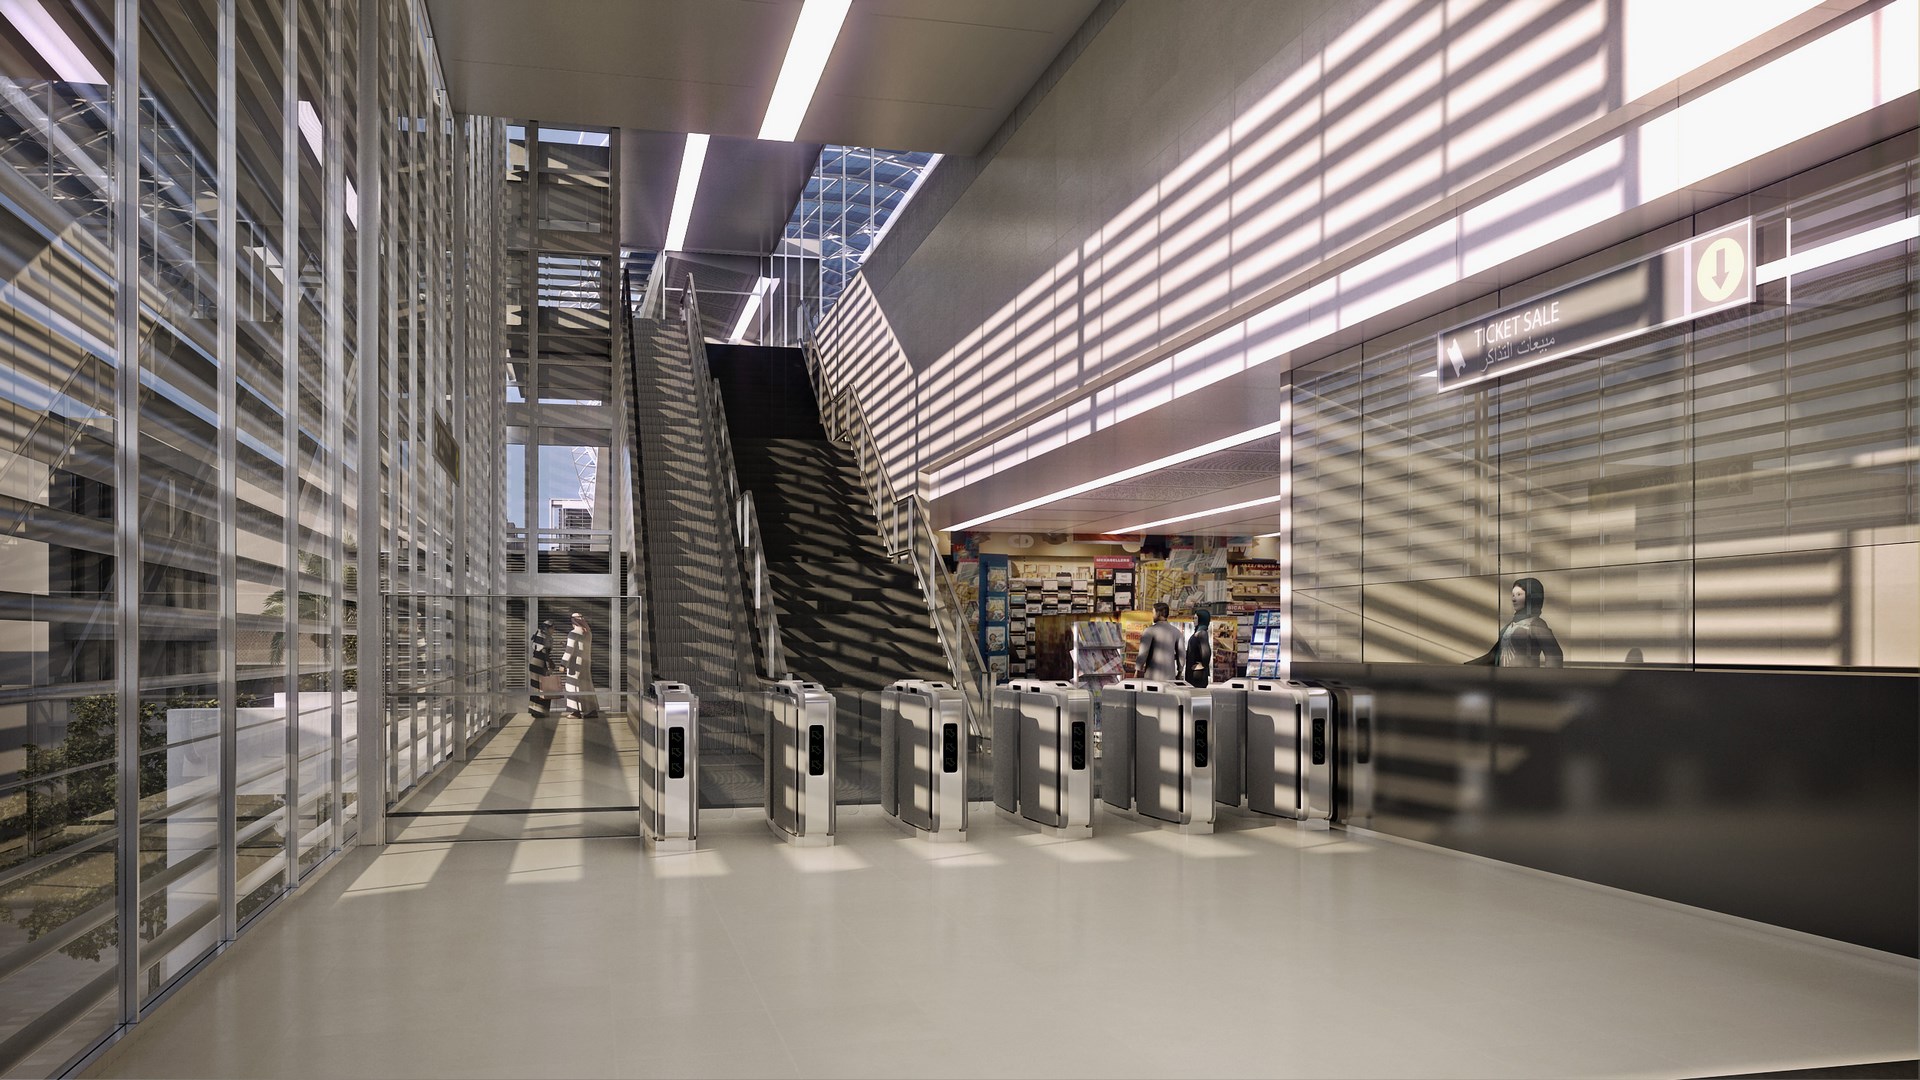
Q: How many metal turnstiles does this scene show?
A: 6